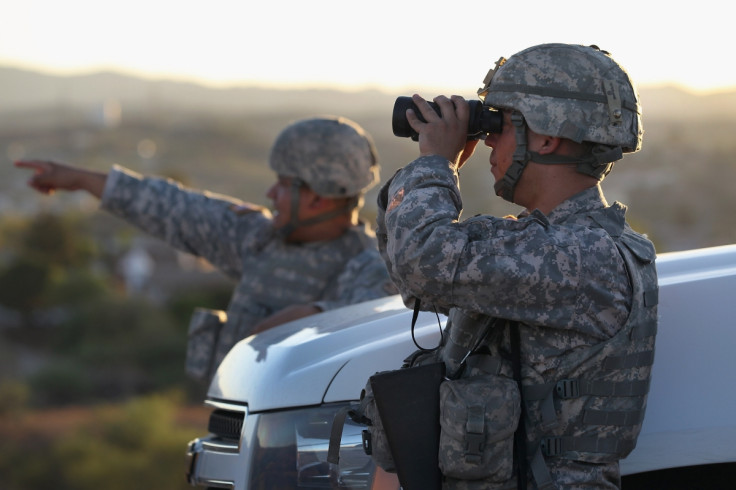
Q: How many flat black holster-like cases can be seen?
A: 1